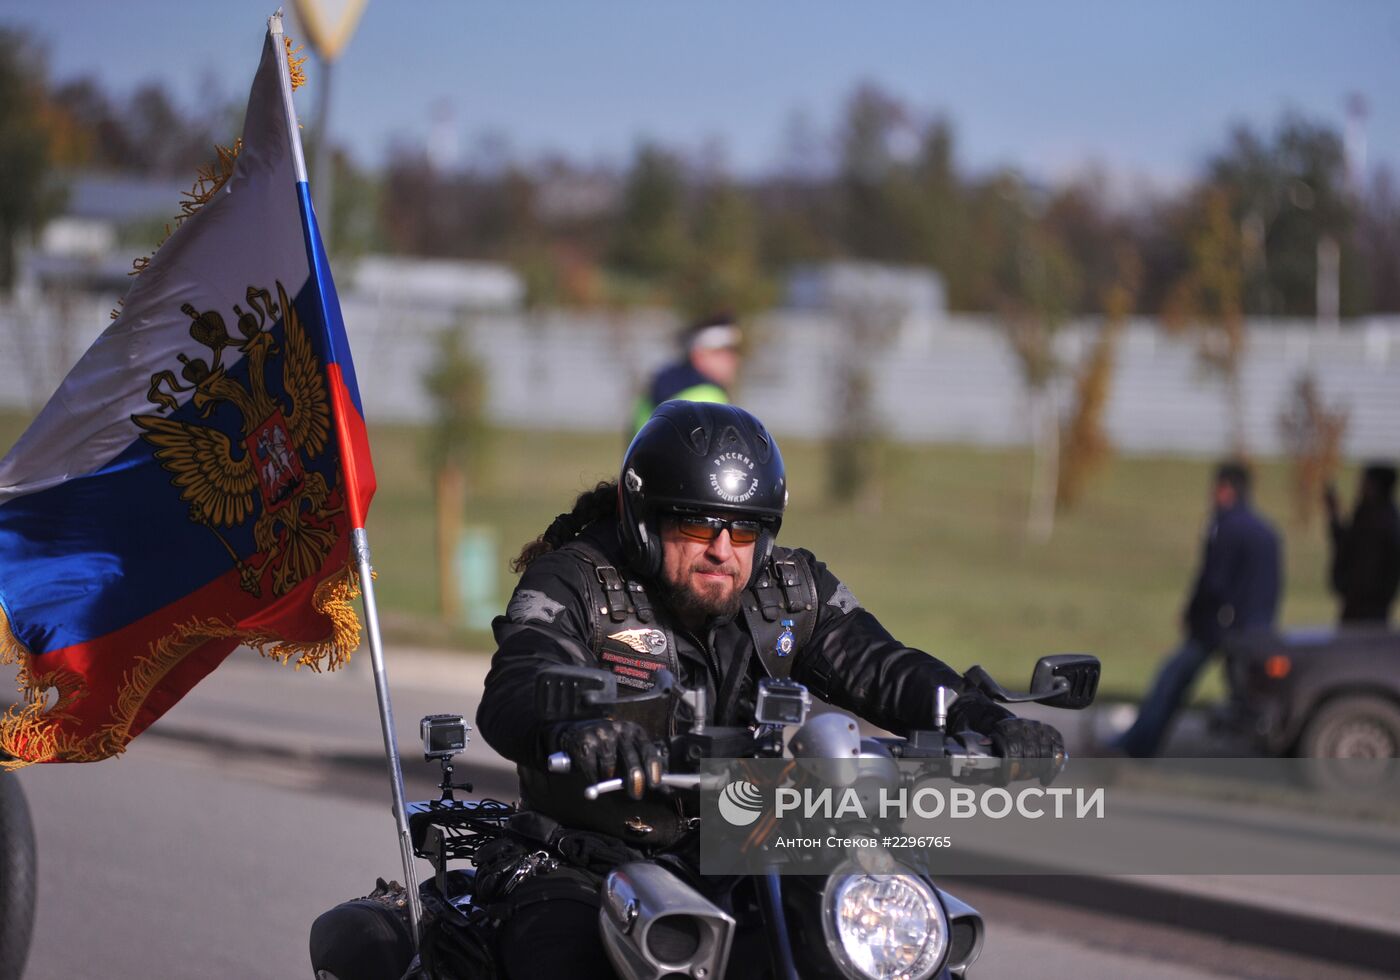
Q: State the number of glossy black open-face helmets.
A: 1